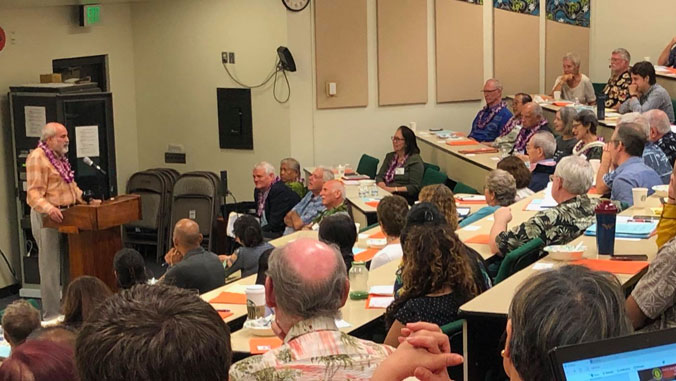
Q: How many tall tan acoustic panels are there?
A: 5